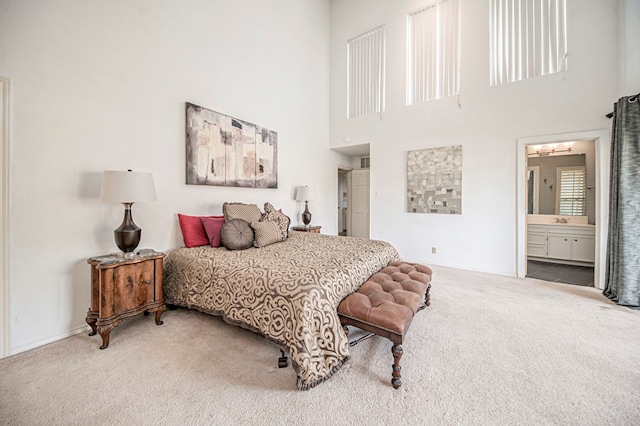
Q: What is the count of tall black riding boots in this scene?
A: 0